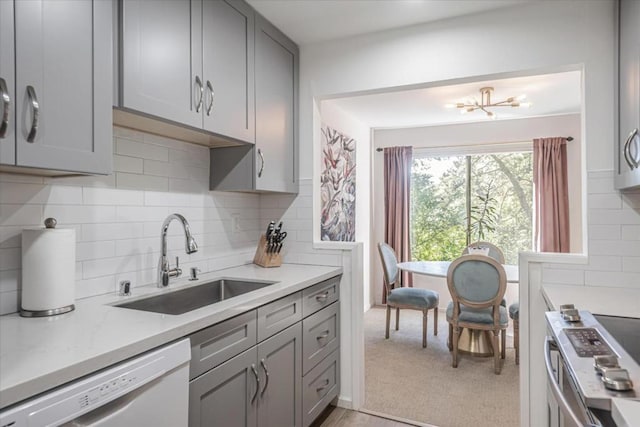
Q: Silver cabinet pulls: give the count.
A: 12